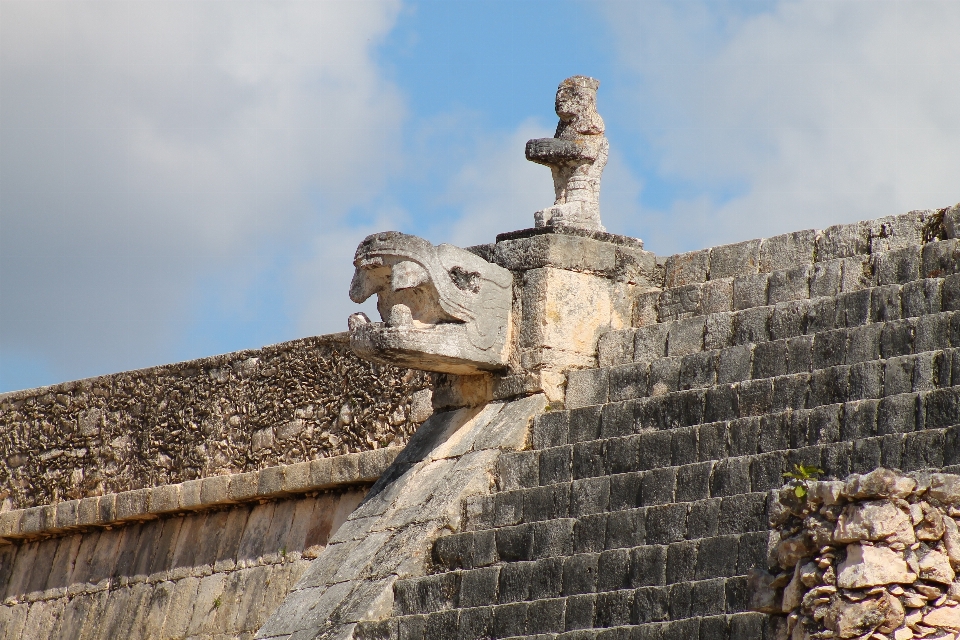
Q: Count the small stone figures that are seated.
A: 1